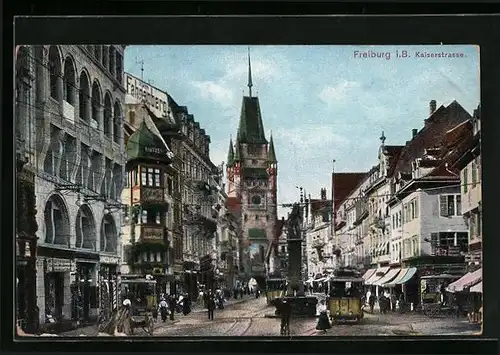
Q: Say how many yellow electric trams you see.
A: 2